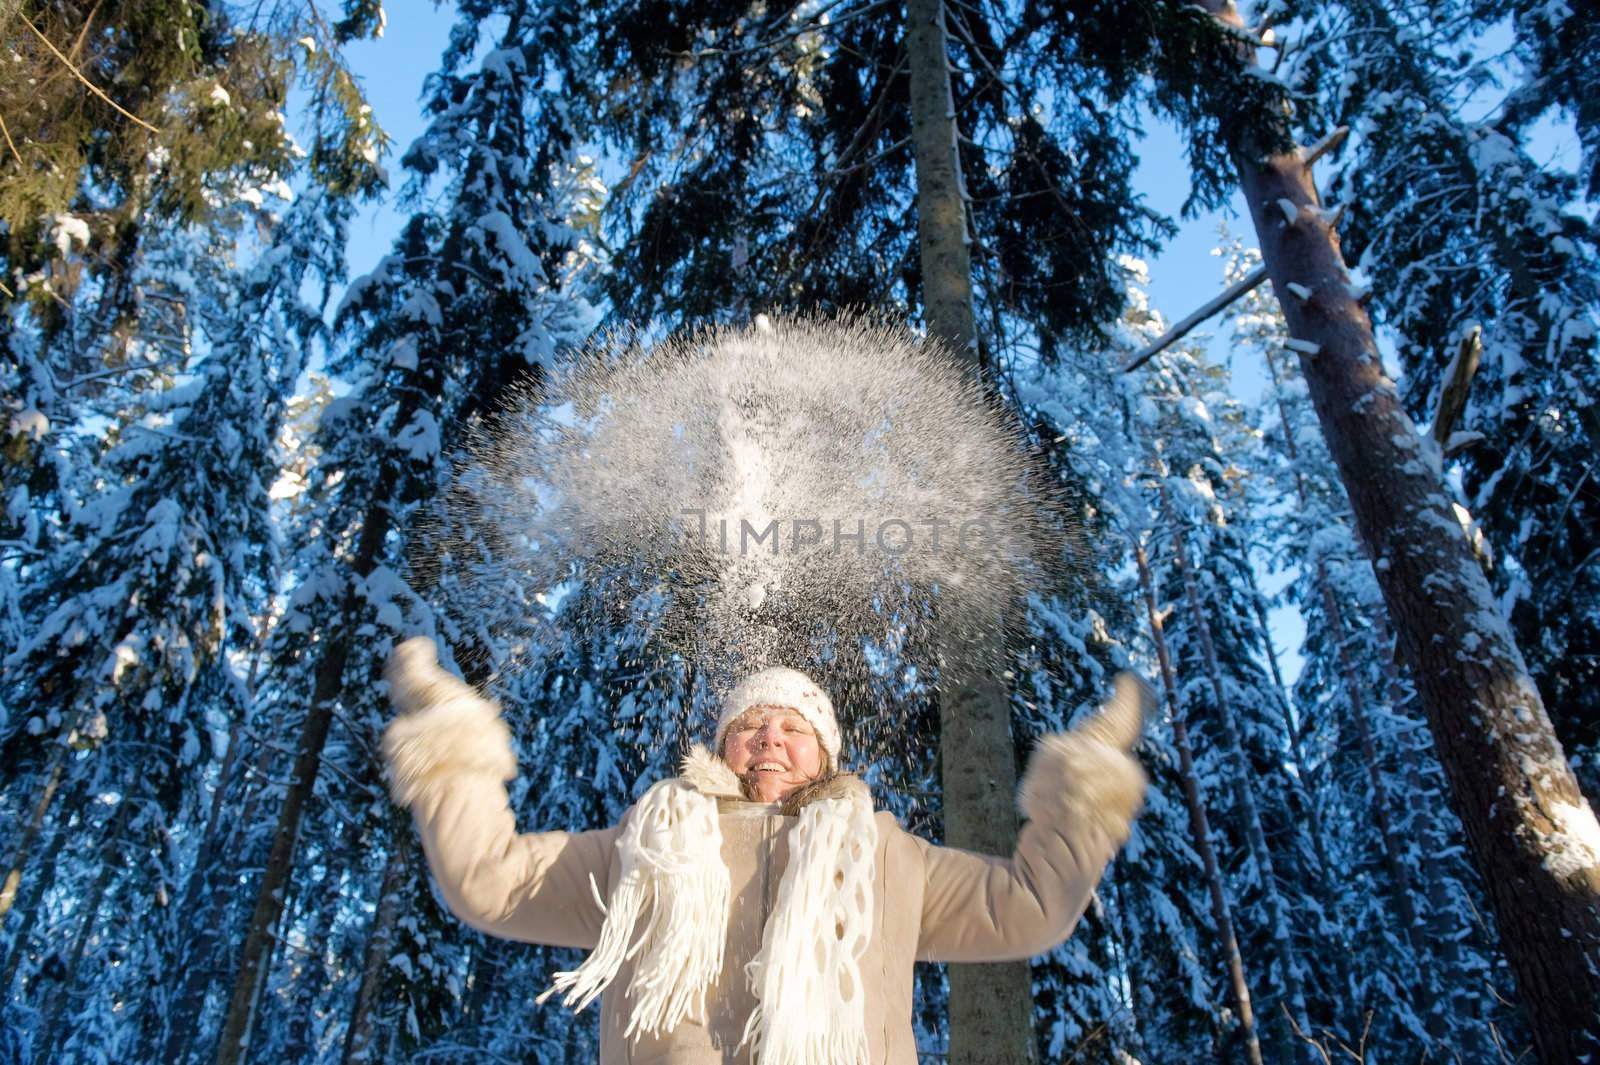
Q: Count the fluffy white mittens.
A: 2